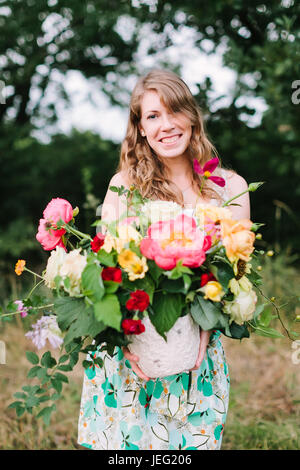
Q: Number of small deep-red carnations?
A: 5